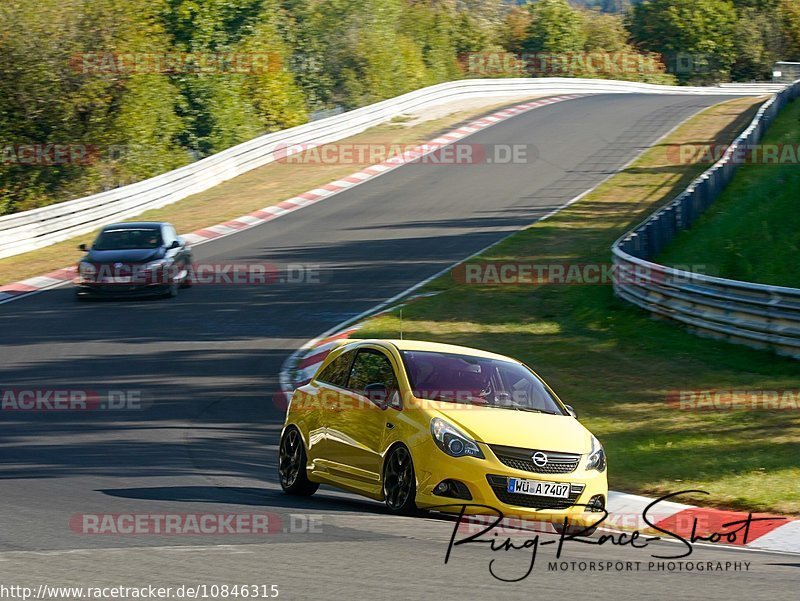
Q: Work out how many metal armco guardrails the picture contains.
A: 2